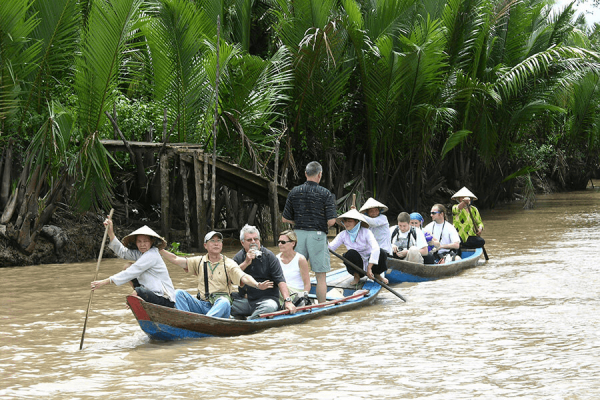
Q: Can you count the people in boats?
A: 11